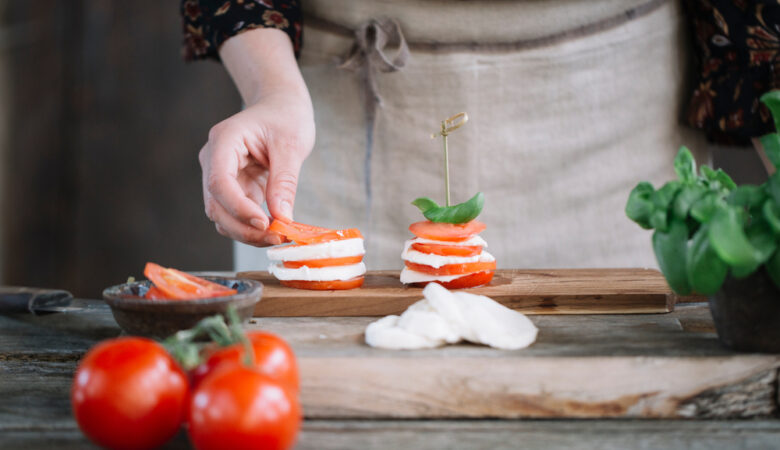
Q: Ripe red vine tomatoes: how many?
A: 3